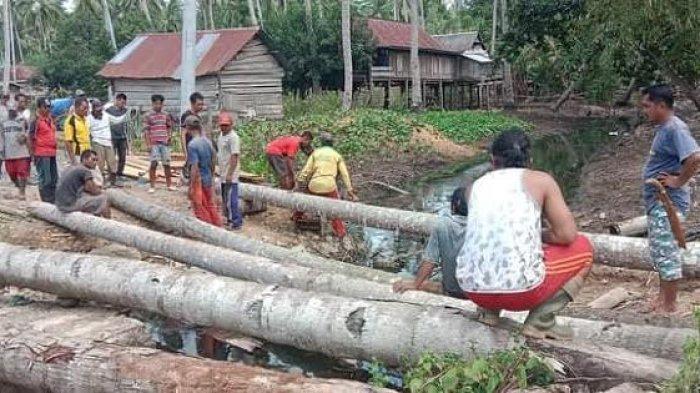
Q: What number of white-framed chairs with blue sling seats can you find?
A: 0